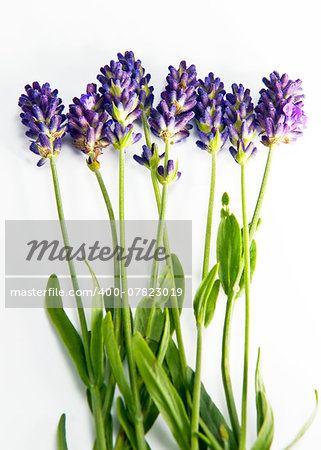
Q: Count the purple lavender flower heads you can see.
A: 8